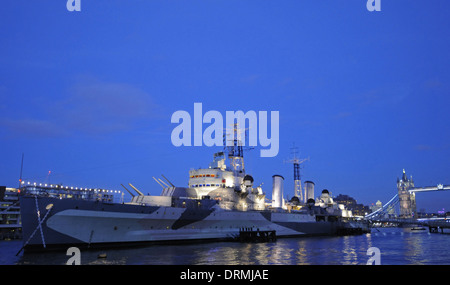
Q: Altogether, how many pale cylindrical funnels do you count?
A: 2